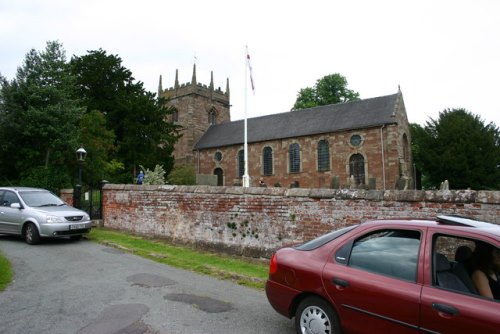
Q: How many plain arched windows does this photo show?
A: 4